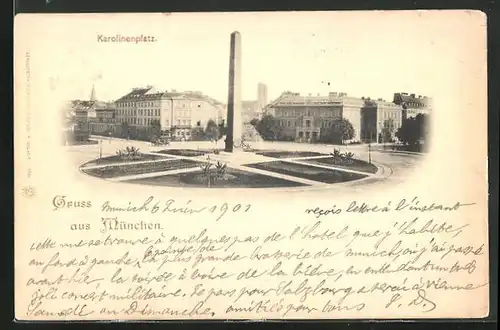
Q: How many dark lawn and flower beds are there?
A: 7